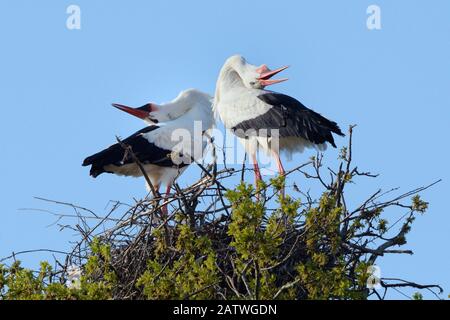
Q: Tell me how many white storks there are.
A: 2